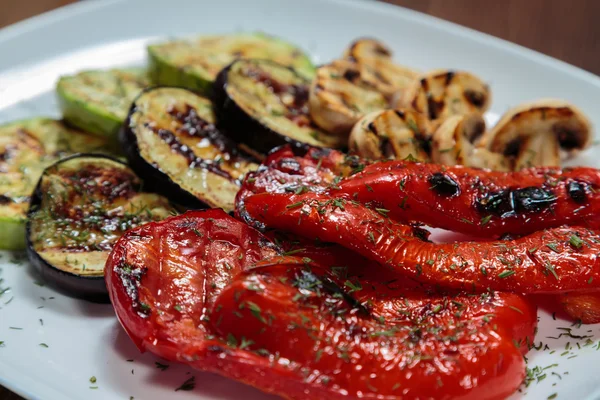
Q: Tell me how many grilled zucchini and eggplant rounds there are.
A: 6